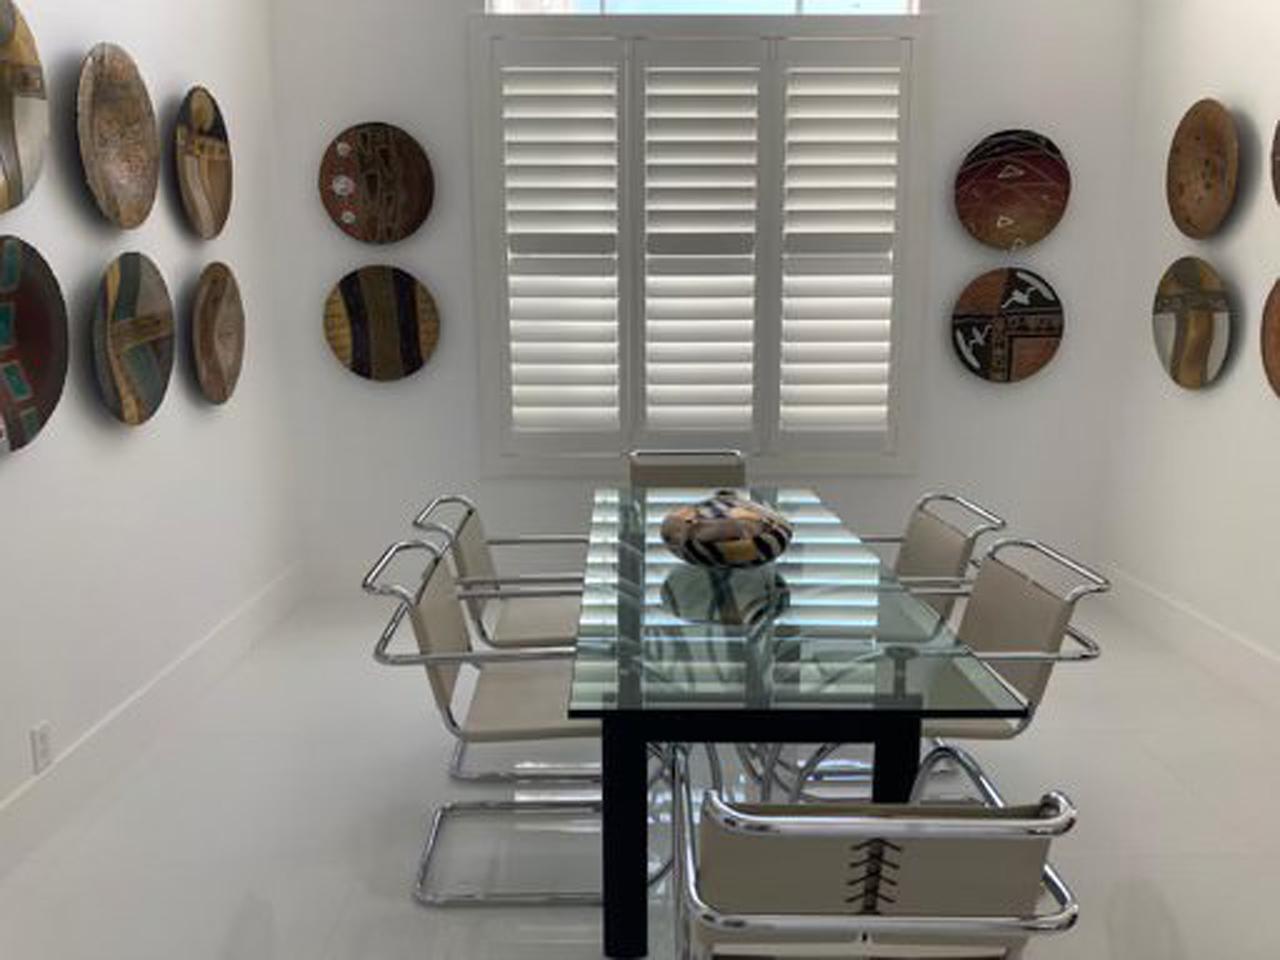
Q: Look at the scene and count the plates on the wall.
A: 14